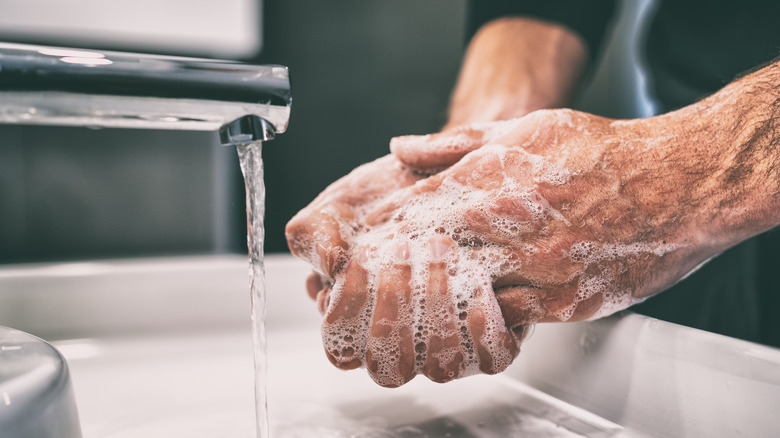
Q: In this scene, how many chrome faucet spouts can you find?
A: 1